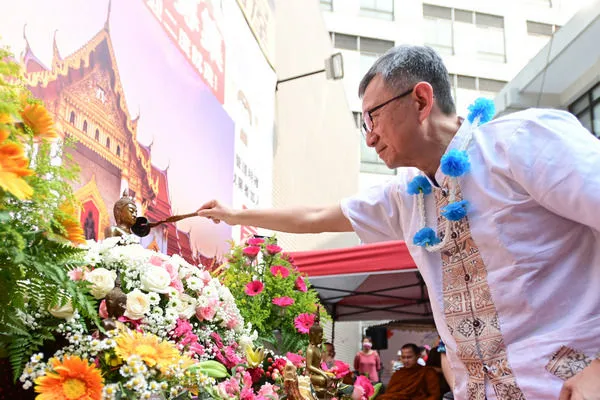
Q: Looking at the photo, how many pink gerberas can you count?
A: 8